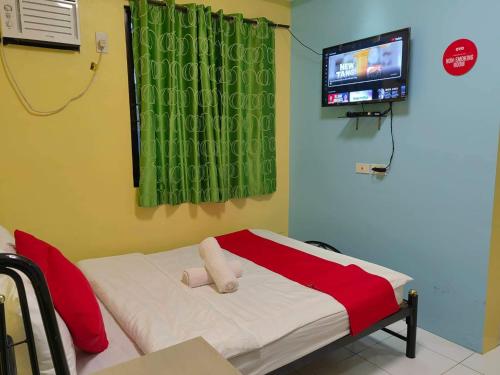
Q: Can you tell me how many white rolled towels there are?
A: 2